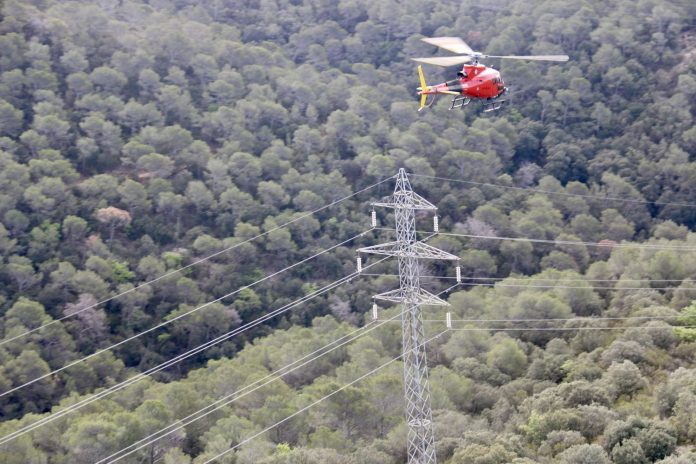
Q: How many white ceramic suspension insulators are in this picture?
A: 6